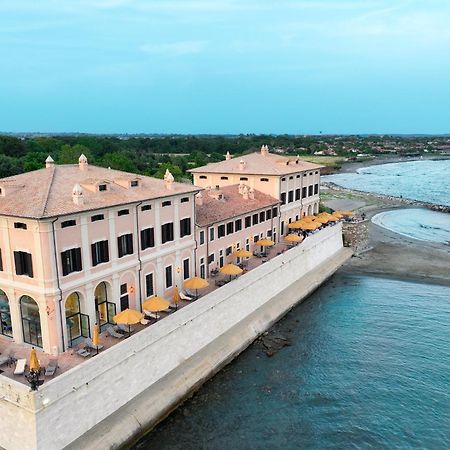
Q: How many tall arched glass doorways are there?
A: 4